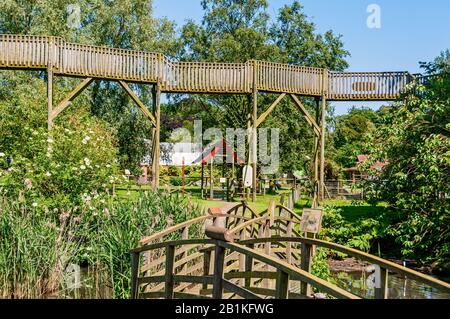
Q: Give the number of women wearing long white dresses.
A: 0